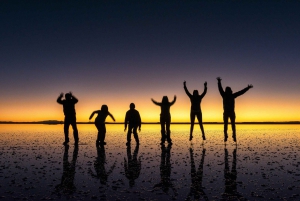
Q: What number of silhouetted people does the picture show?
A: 6